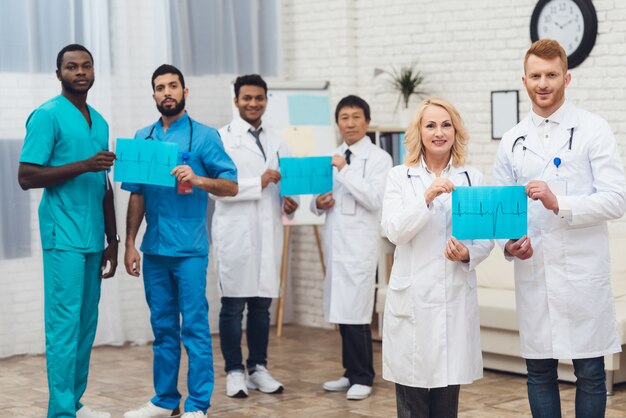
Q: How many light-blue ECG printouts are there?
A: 3